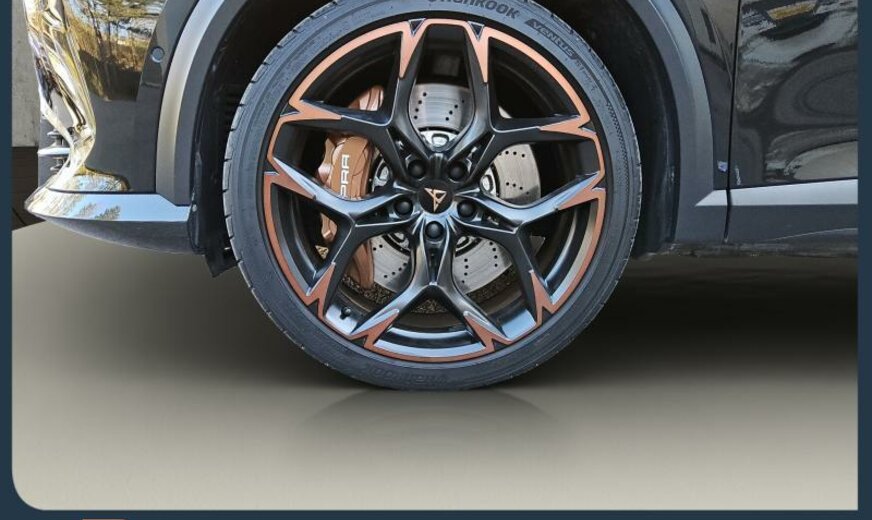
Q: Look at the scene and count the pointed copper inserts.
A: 10